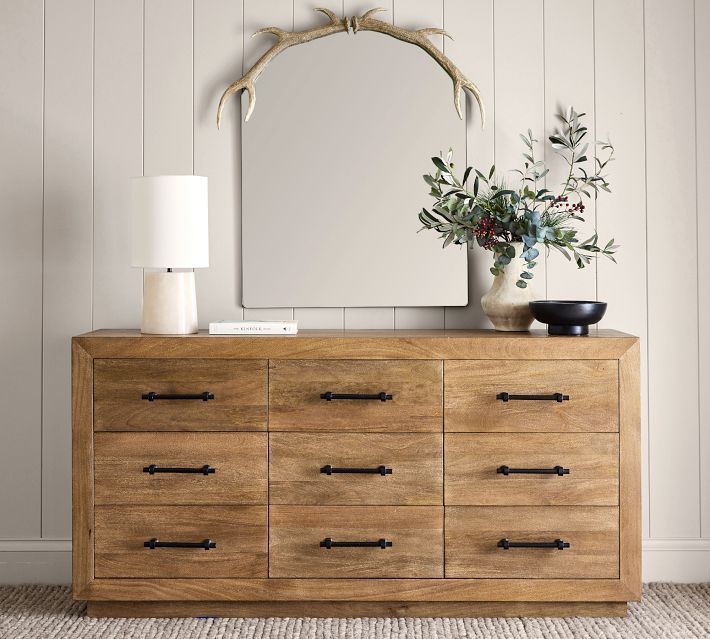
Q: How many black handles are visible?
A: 9